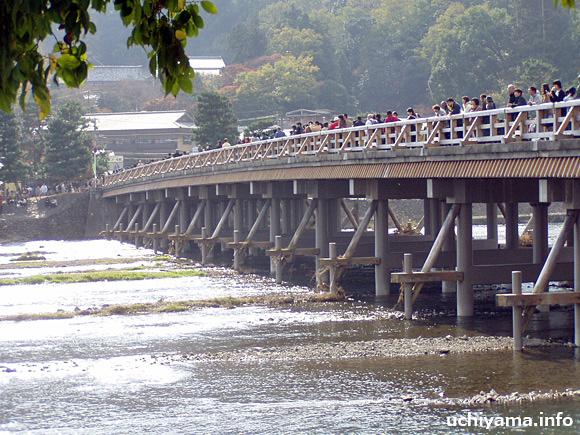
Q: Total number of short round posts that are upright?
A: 11